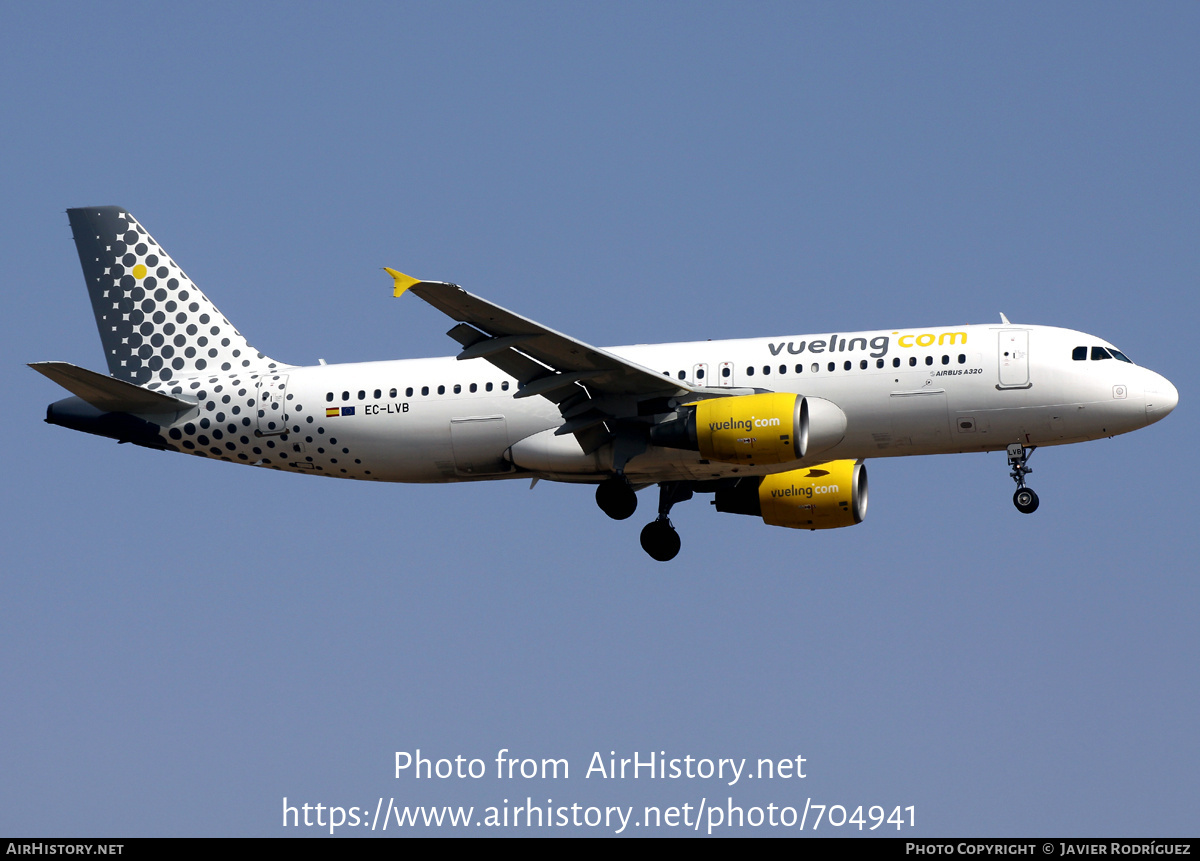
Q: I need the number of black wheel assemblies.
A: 3